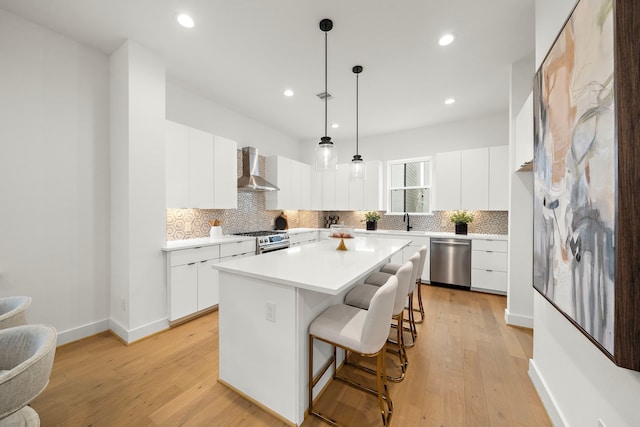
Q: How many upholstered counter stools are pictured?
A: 4